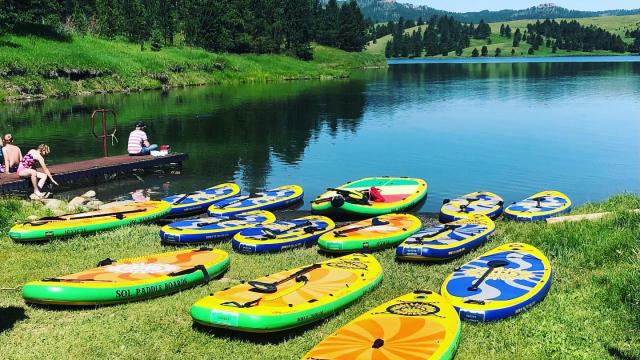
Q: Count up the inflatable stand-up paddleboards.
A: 14